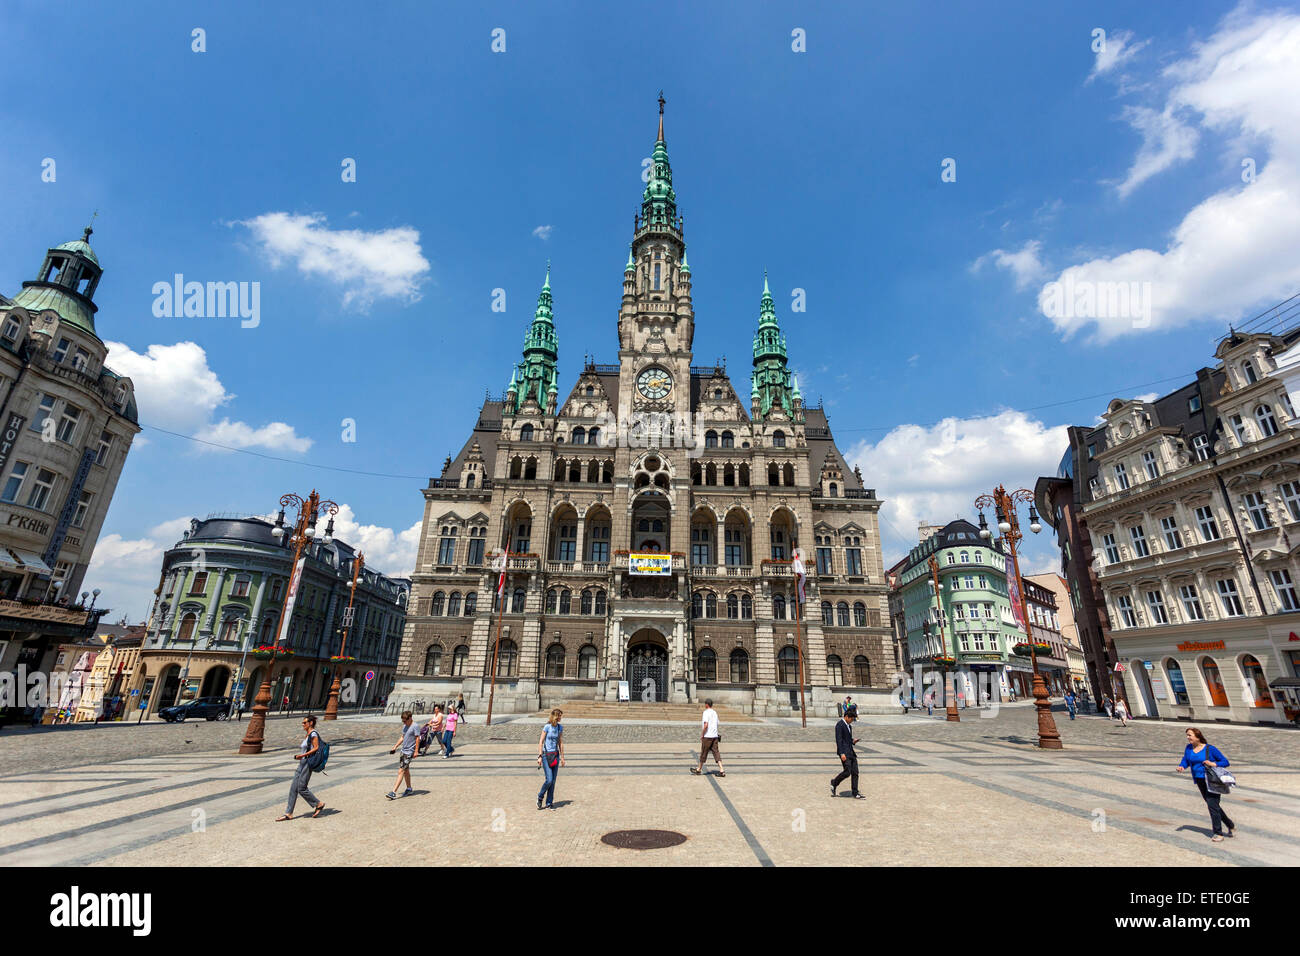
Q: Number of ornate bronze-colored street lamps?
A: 4